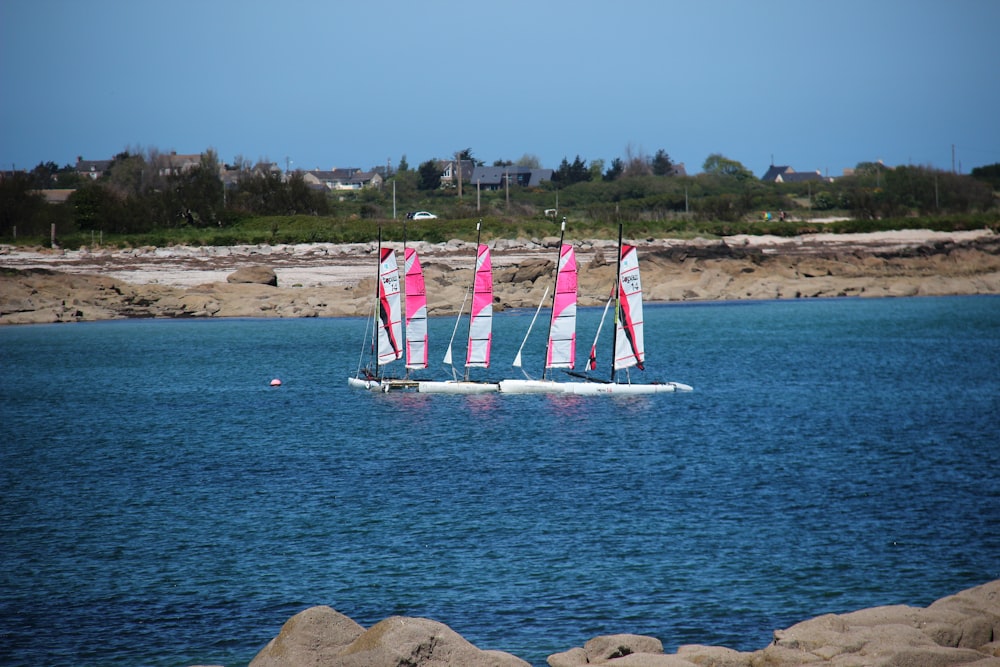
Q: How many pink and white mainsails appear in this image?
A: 3